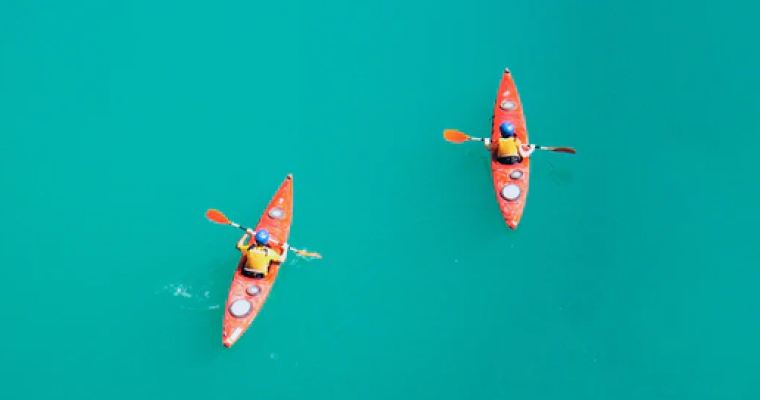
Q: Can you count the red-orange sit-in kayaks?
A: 2